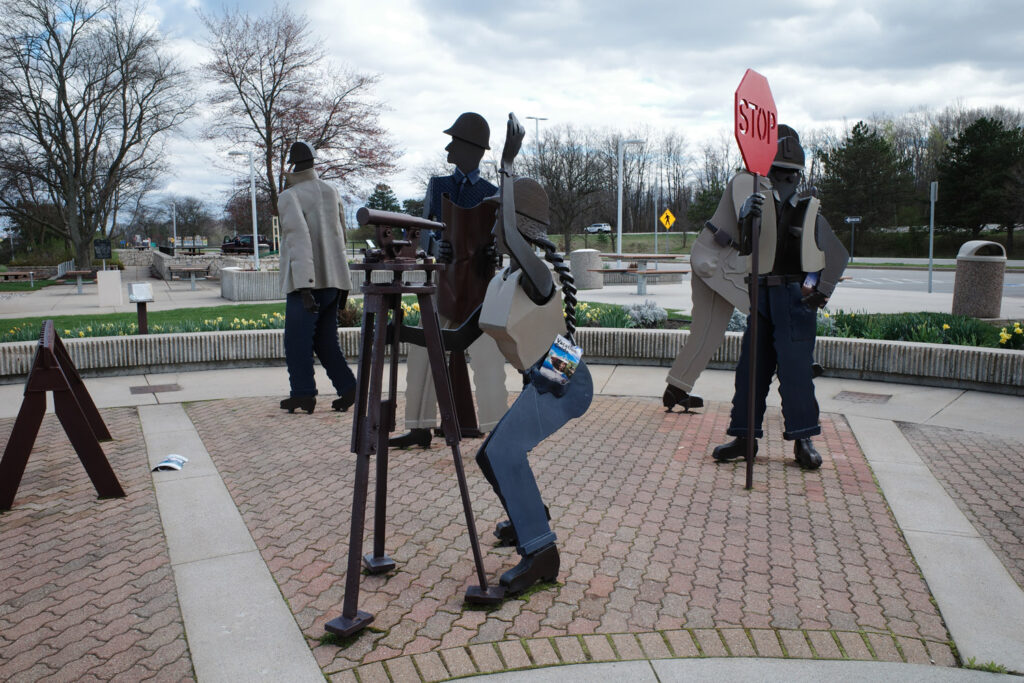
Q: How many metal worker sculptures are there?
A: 5